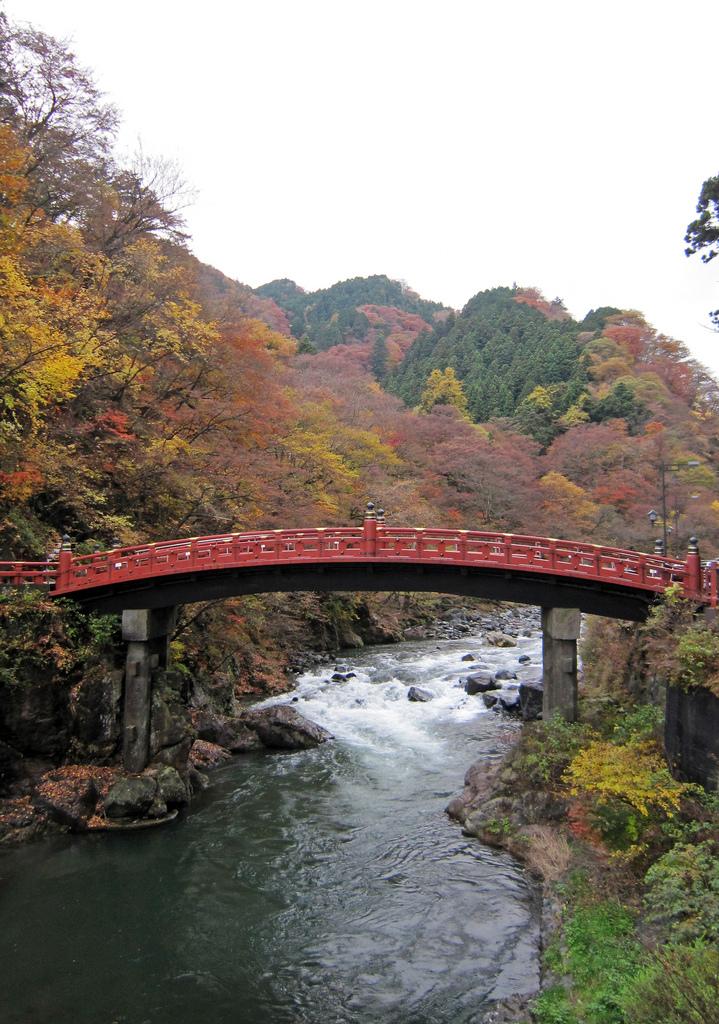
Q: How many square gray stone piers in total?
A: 2